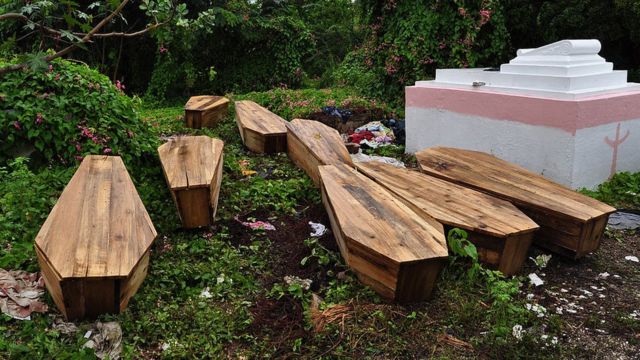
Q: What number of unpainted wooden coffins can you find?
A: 8